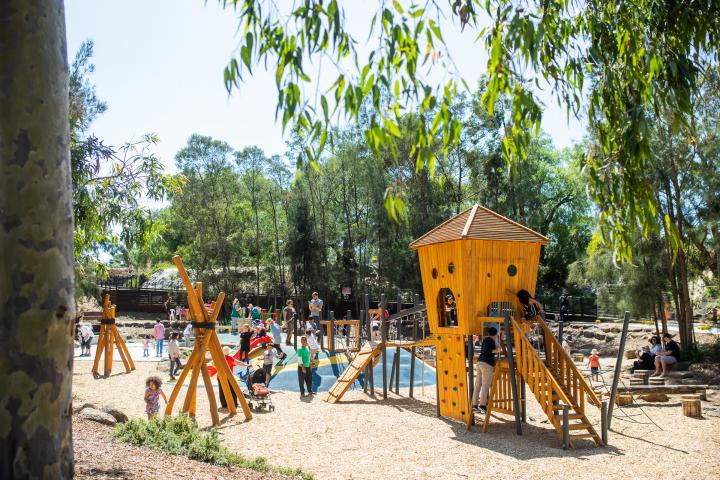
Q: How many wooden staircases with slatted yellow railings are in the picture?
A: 1